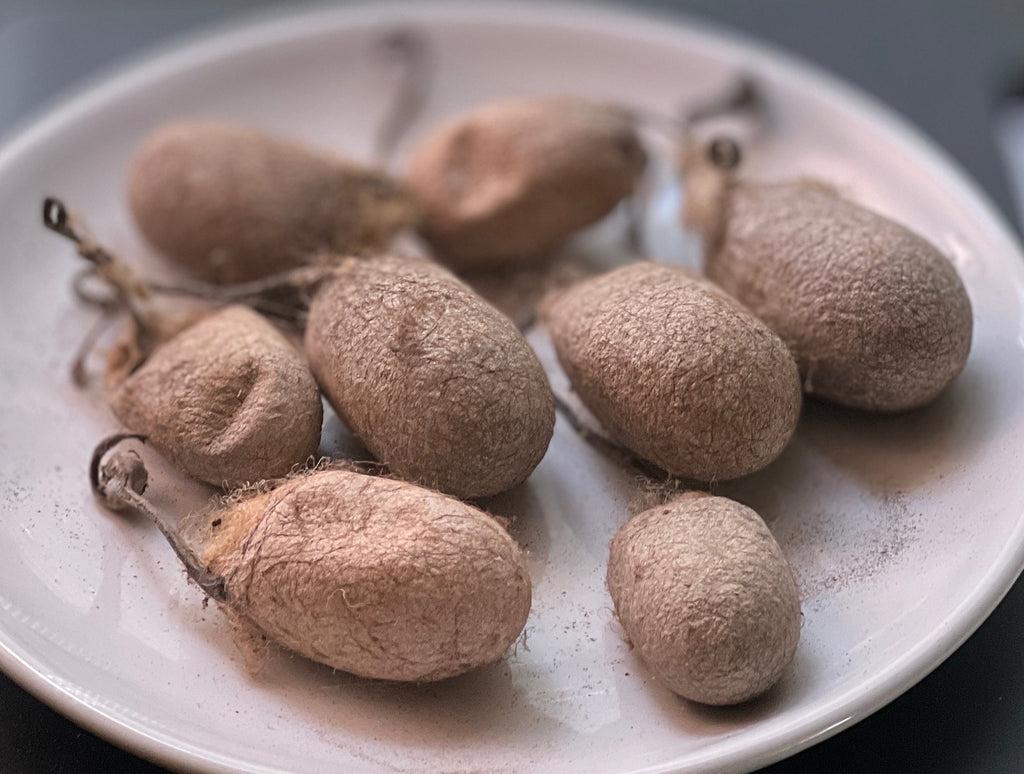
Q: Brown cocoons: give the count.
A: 8